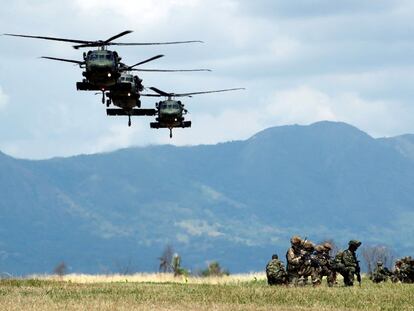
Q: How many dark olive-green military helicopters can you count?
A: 3